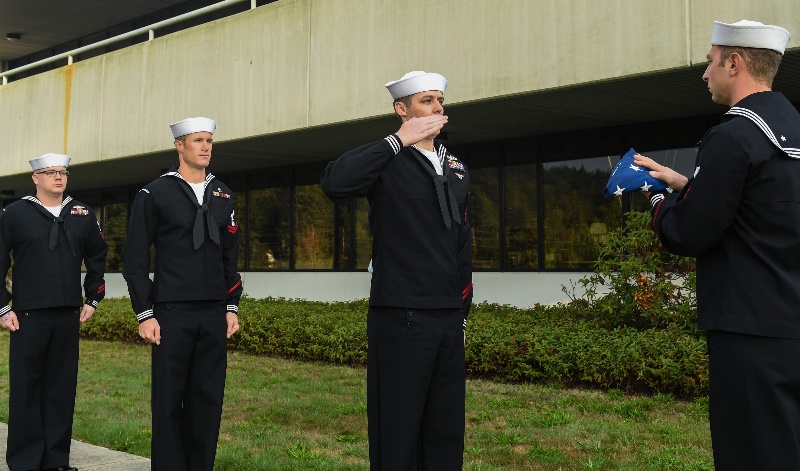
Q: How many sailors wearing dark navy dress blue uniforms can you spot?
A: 4